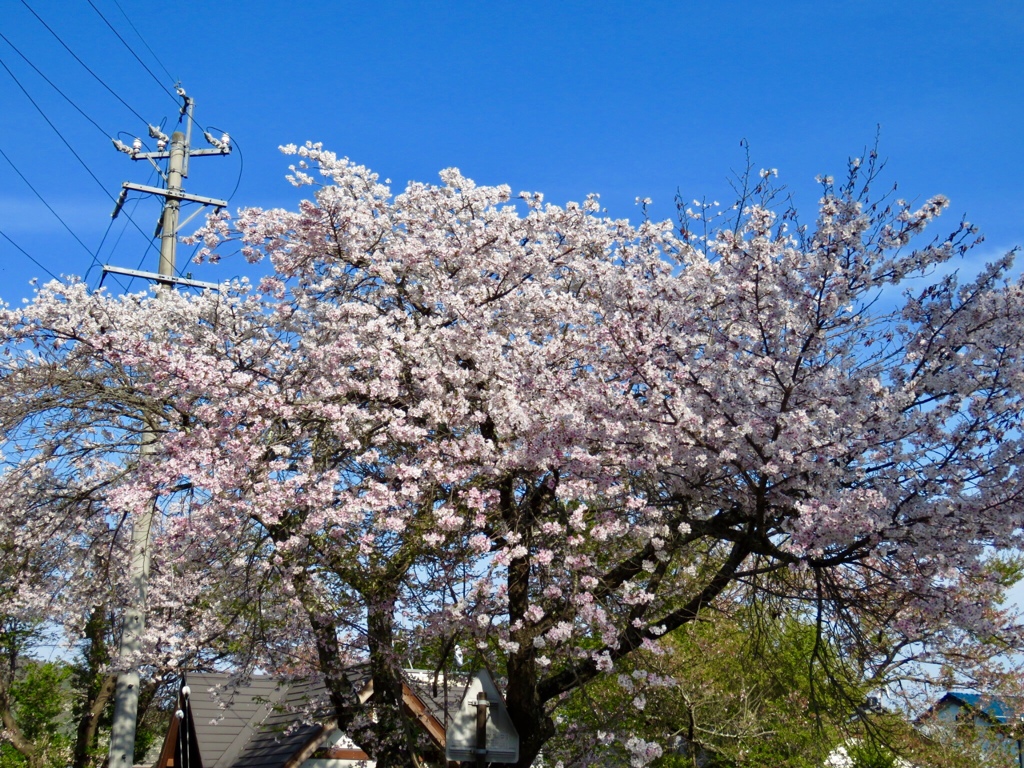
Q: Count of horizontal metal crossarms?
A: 3